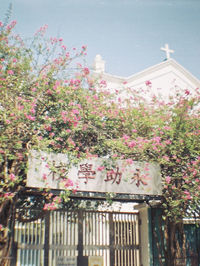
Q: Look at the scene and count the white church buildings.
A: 1